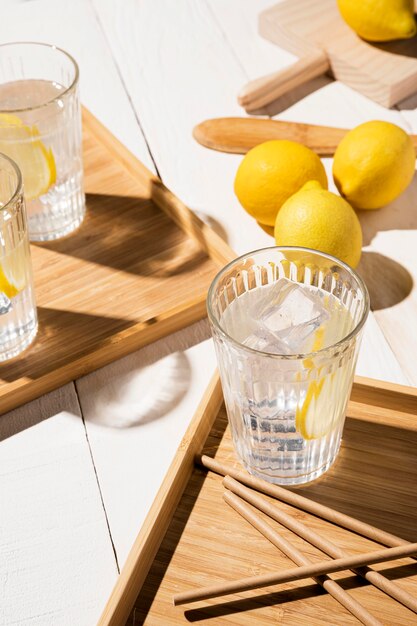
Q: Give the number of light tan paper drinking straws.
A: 4